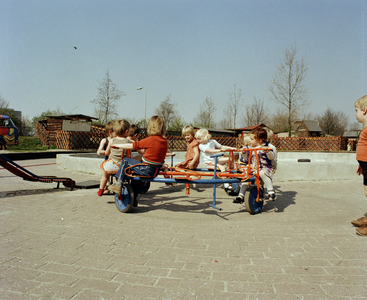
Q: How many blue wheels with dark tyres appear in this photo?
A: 4